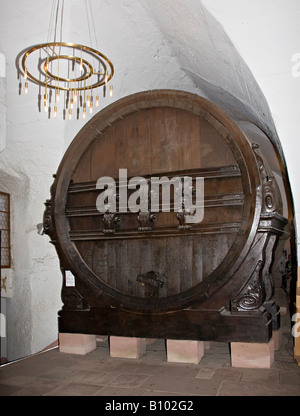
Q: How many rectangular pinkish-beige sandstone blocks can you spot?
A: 4